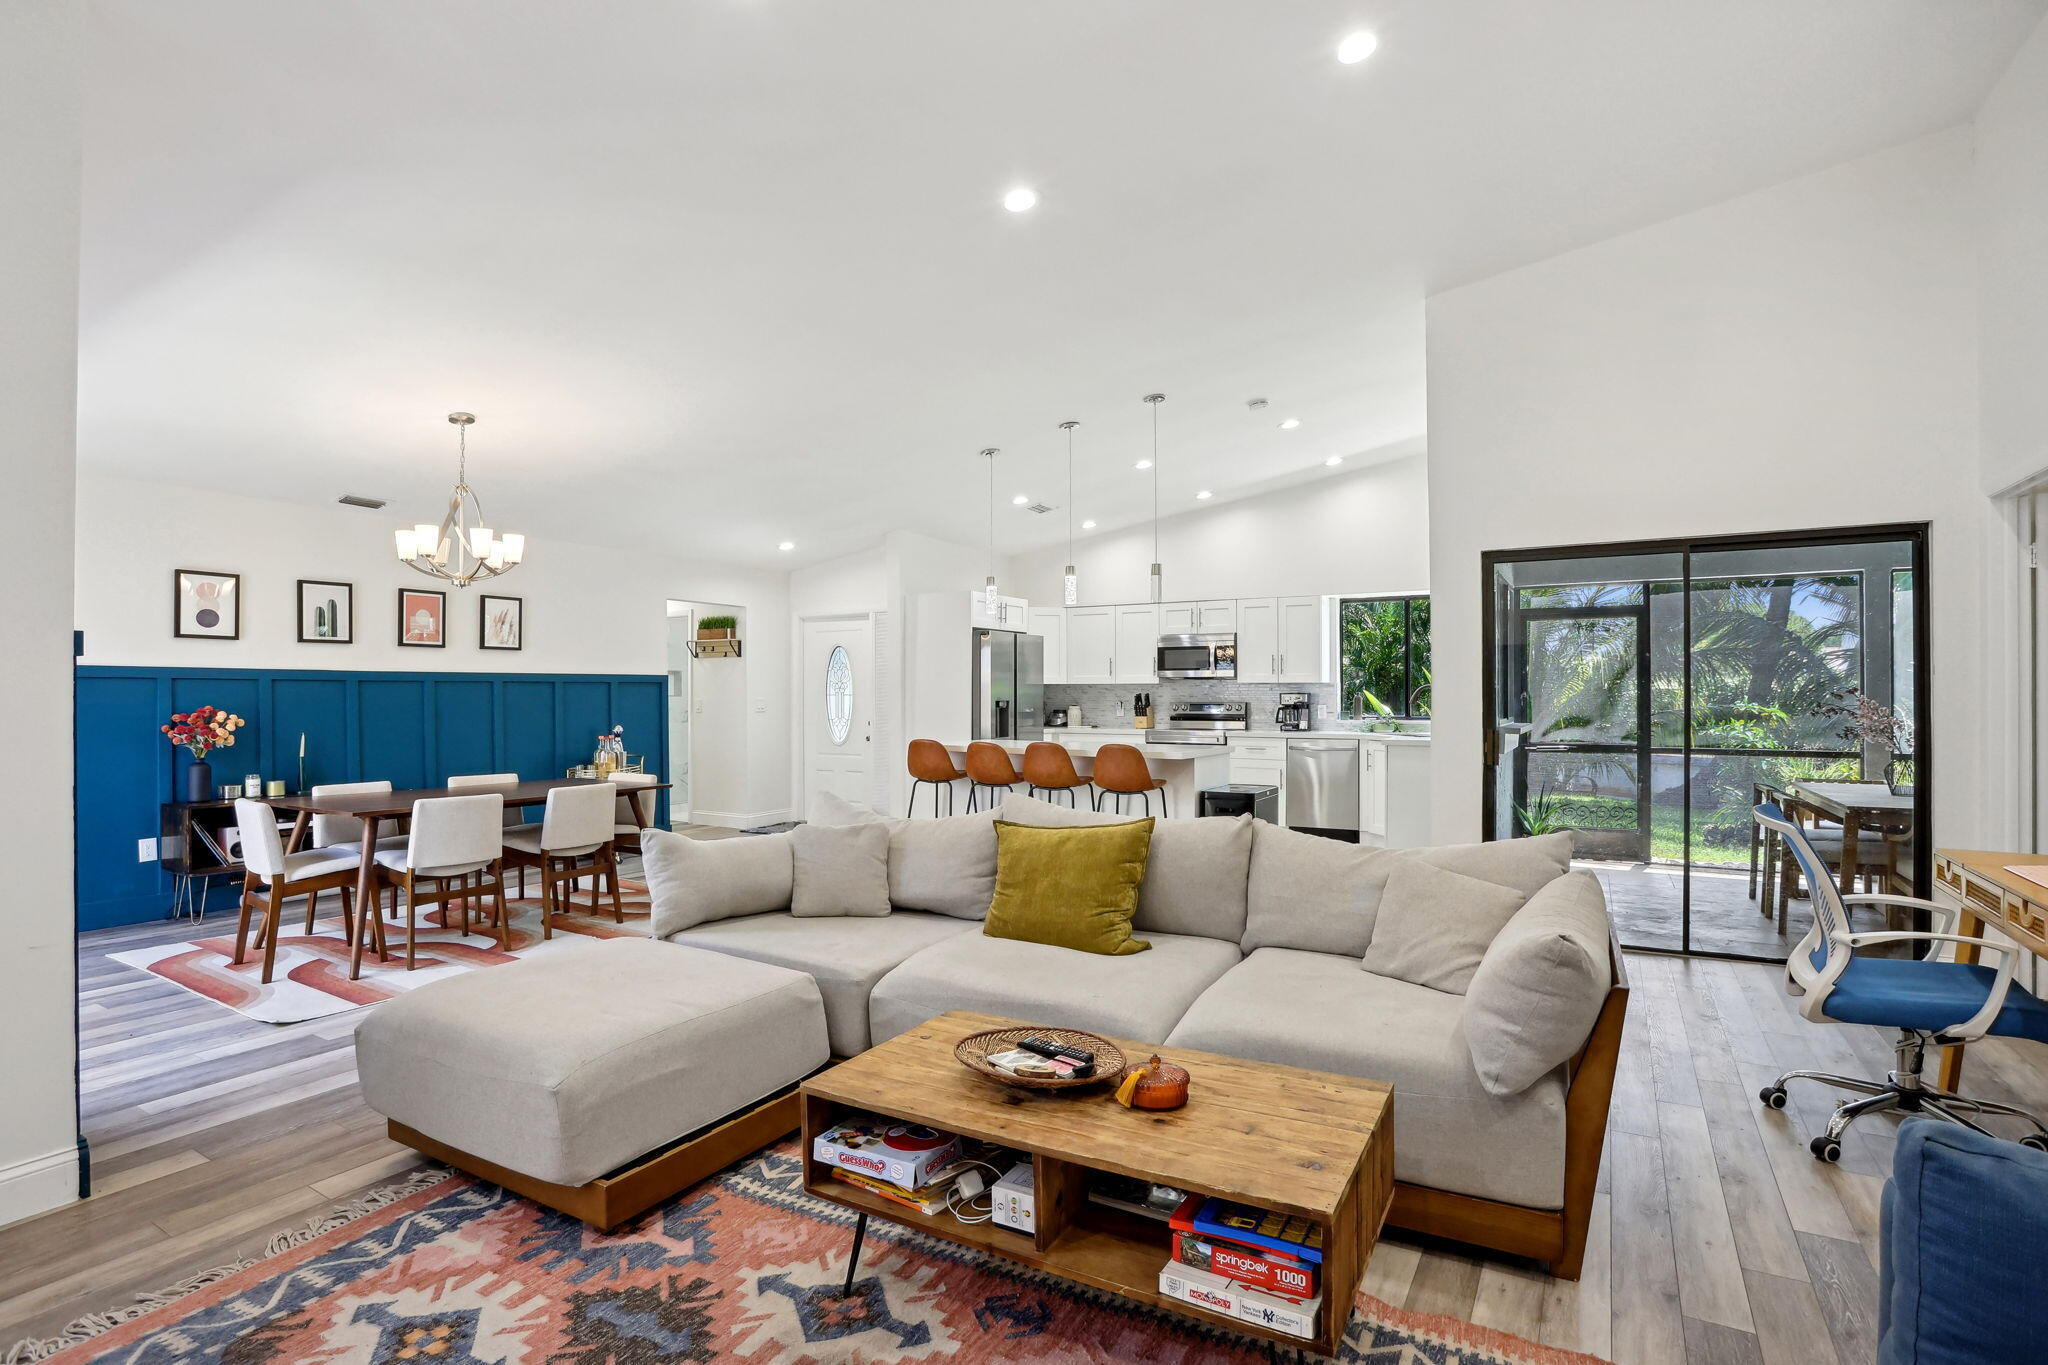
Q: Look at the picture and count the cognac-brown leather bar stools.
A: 4